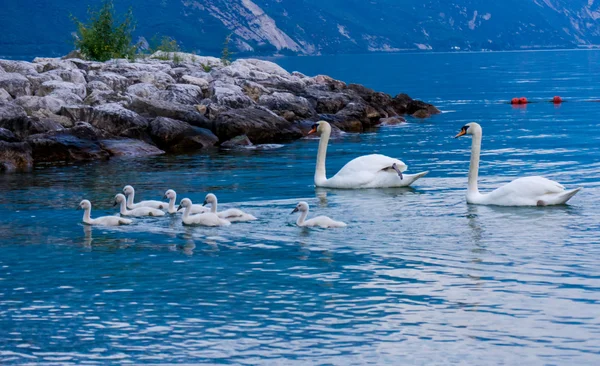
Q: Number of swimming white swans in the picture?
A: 9